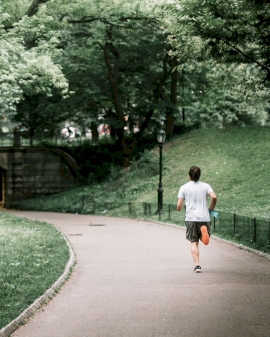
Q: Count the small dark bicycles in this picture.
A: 0